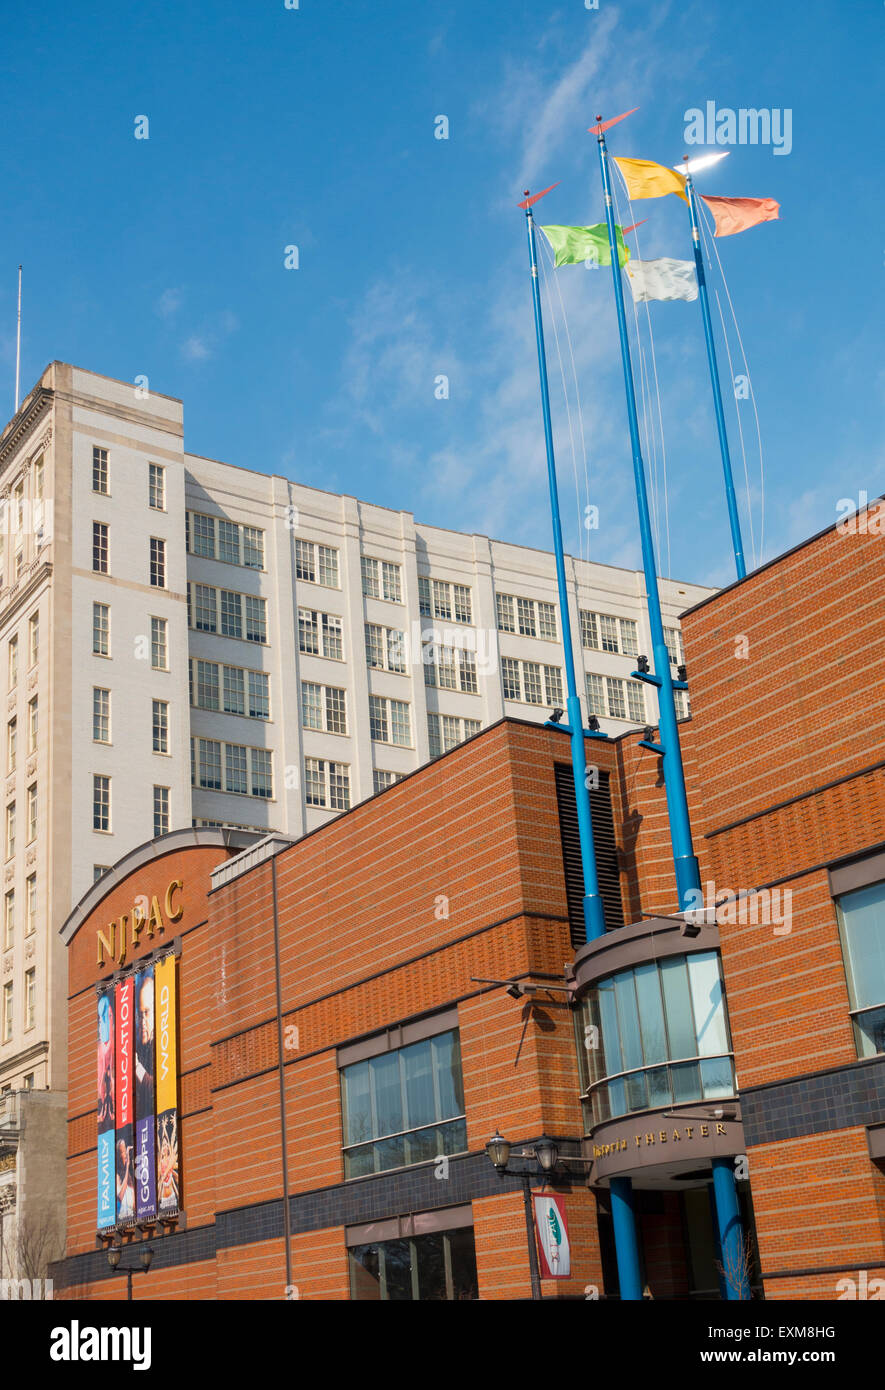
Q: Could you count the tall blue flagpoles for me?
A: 3